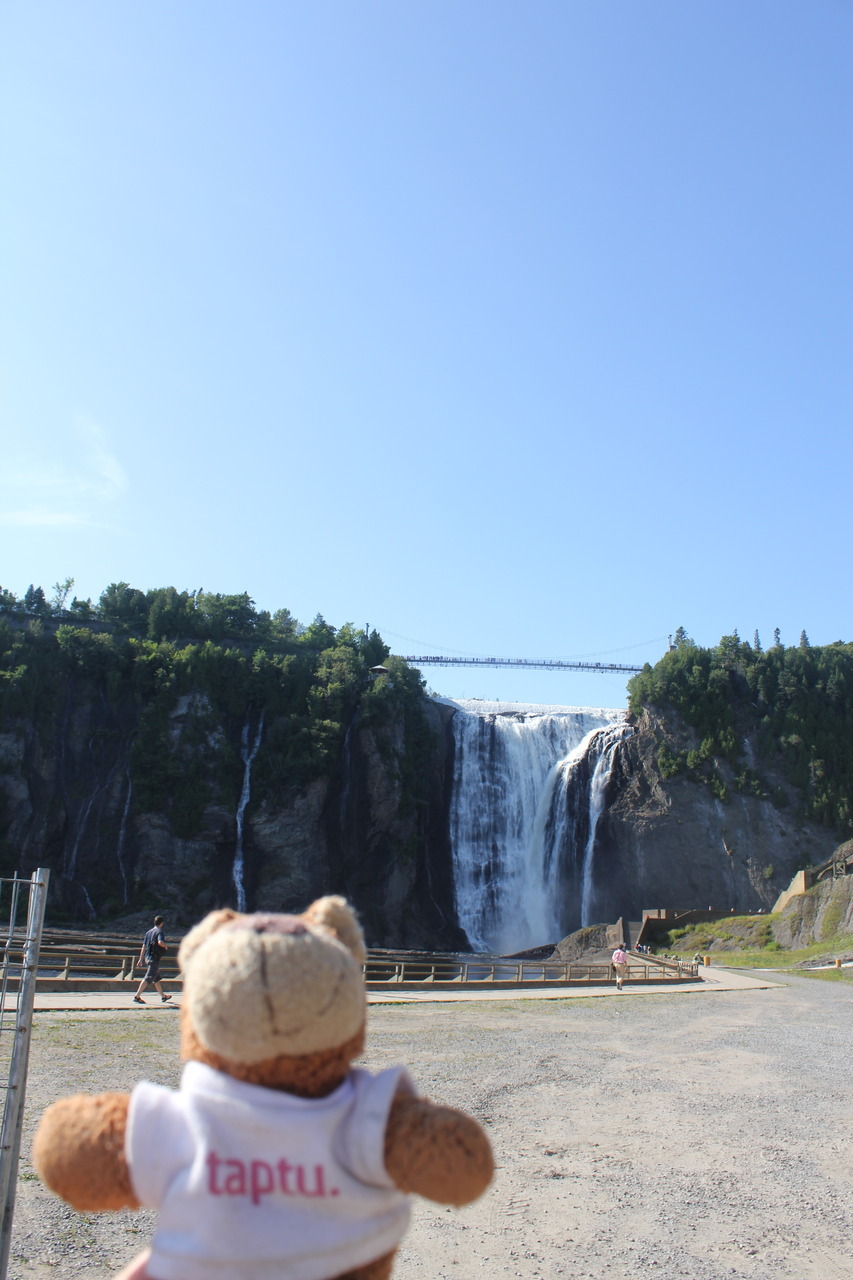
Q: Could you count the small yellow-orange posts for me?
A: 2